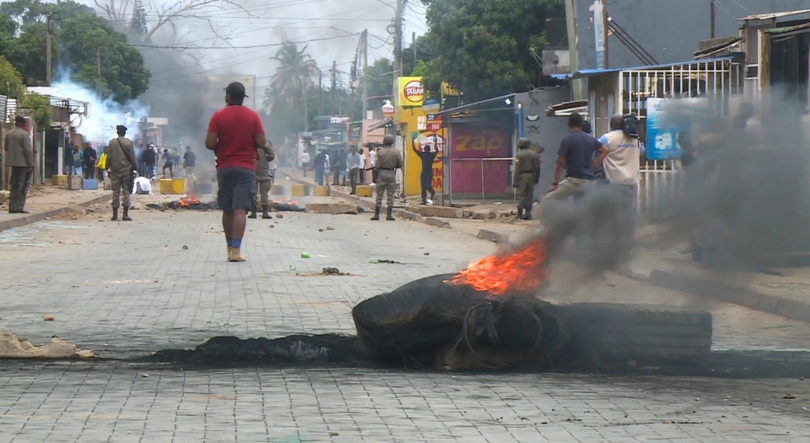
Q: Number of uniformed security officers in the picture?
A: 5